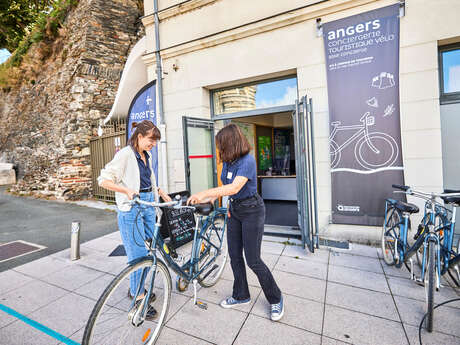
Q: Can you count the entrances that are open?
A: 1